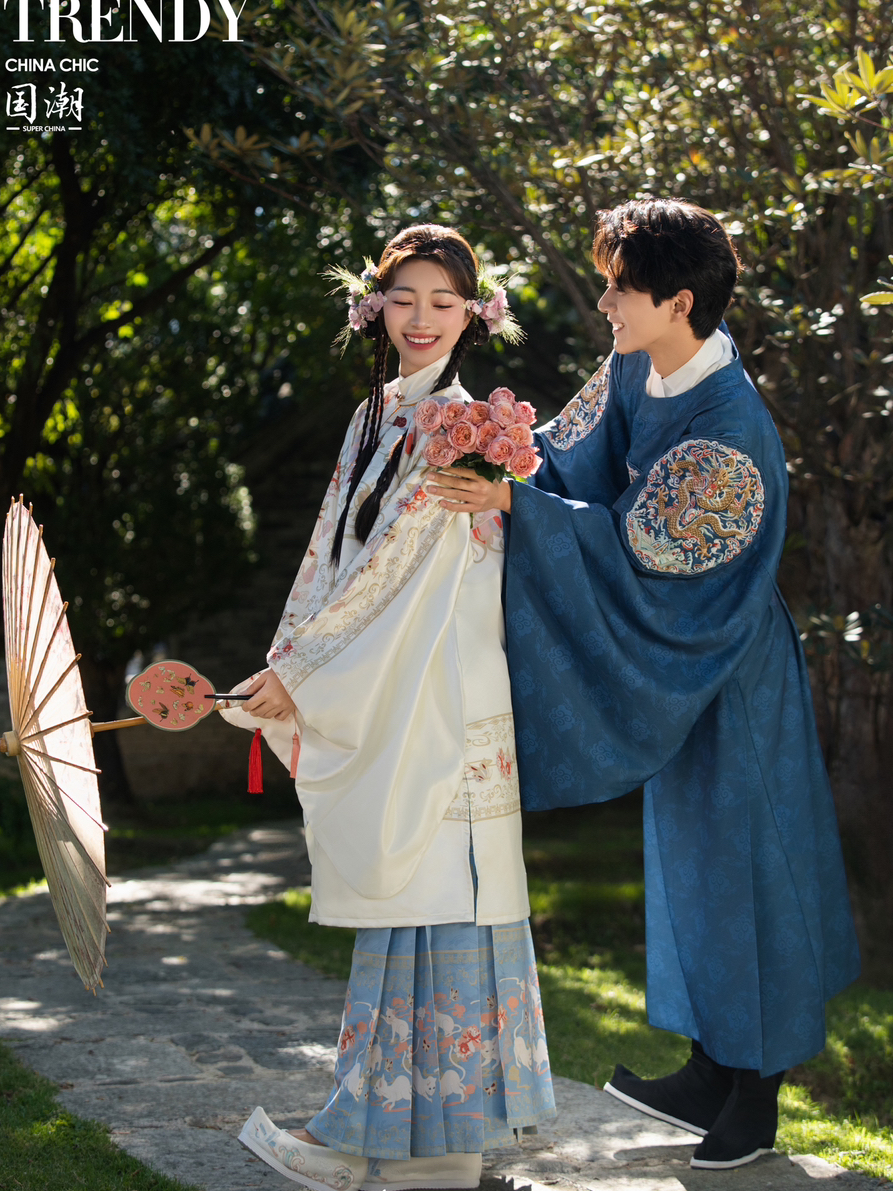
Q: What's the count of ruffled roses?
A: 12